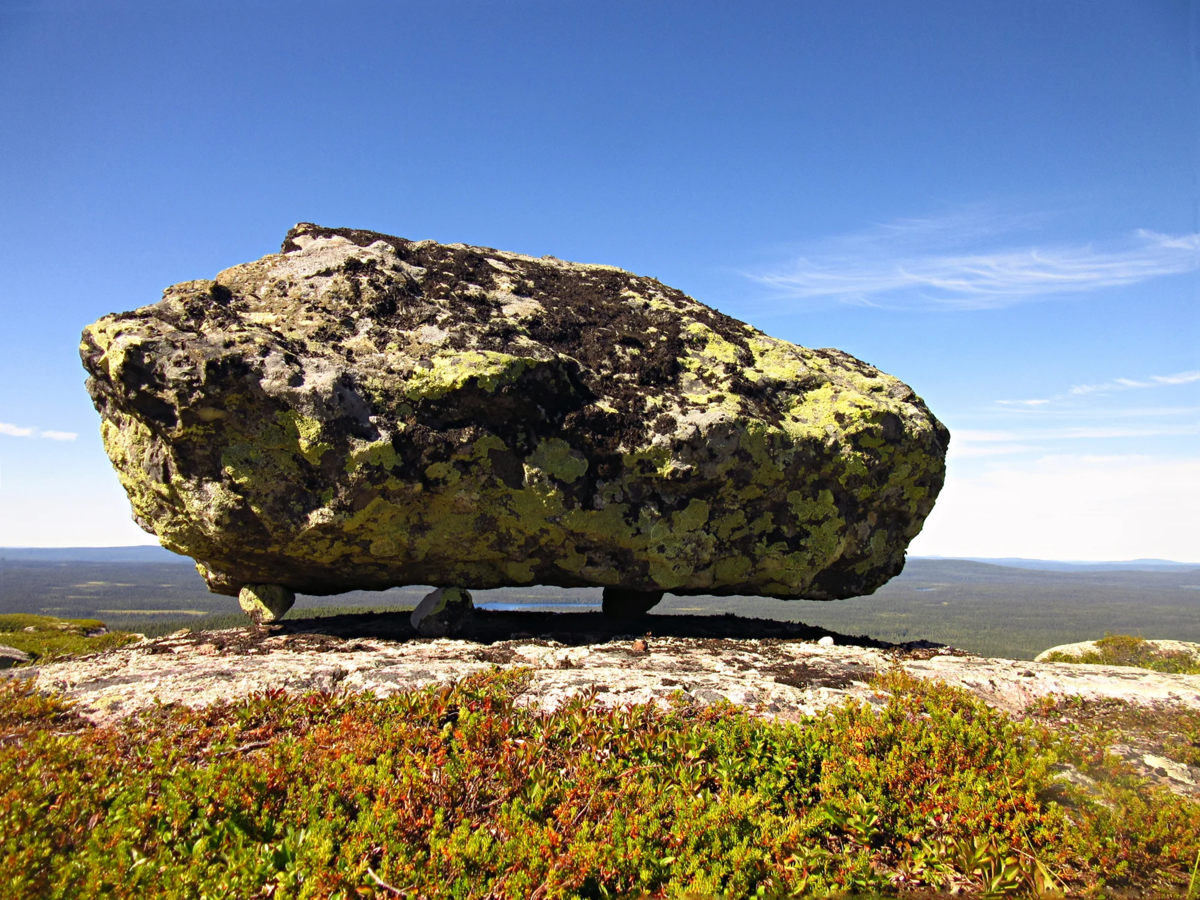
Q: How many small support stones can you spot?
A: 3